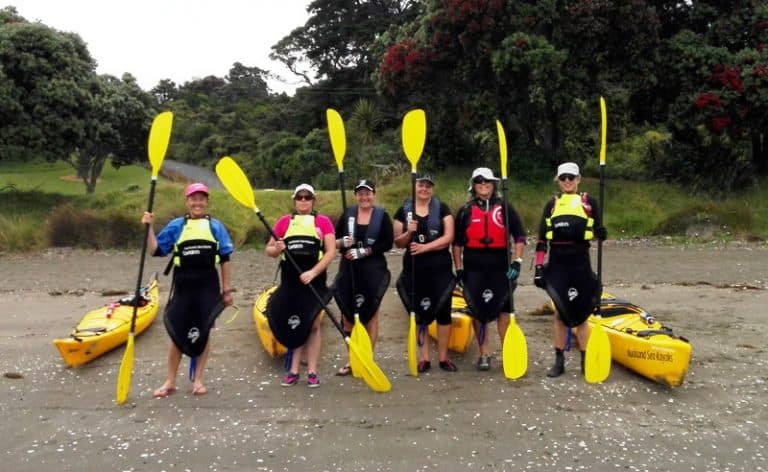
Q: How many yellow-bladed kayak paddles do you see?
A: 6